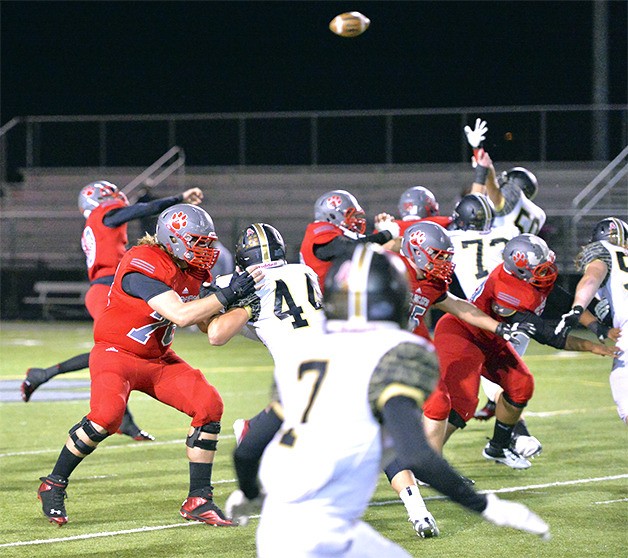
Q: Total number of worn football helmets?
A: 11